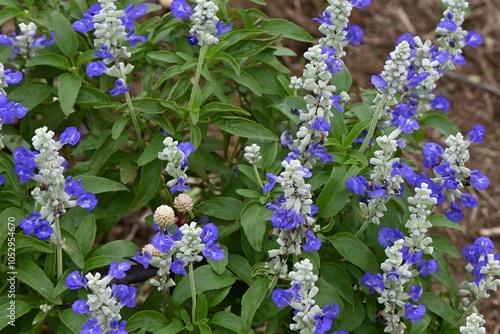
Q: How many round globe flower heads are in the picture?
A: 3